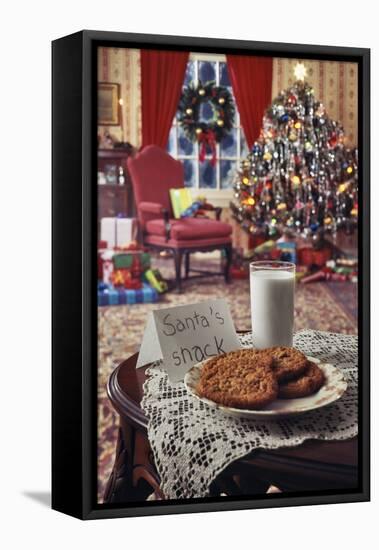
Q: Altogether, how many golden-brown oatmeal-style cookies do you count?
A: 3